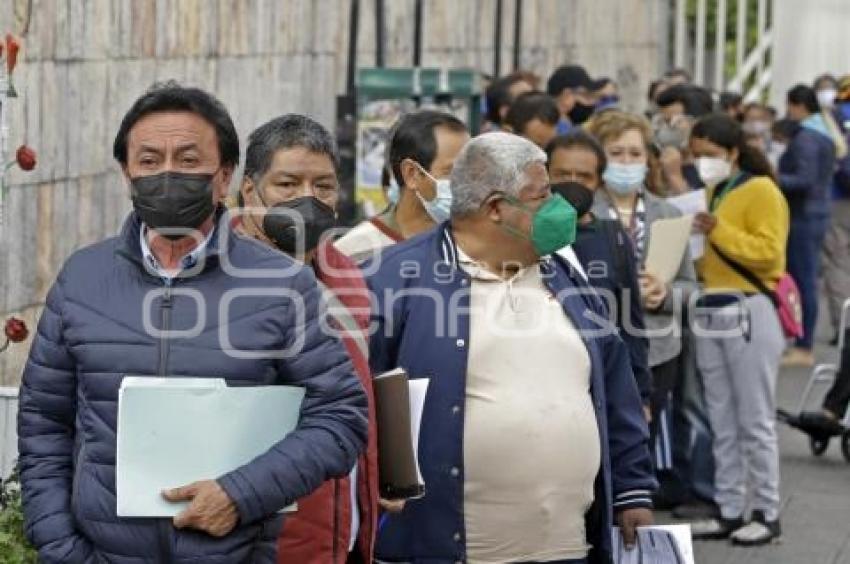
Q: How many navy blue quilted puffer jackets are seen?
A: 1